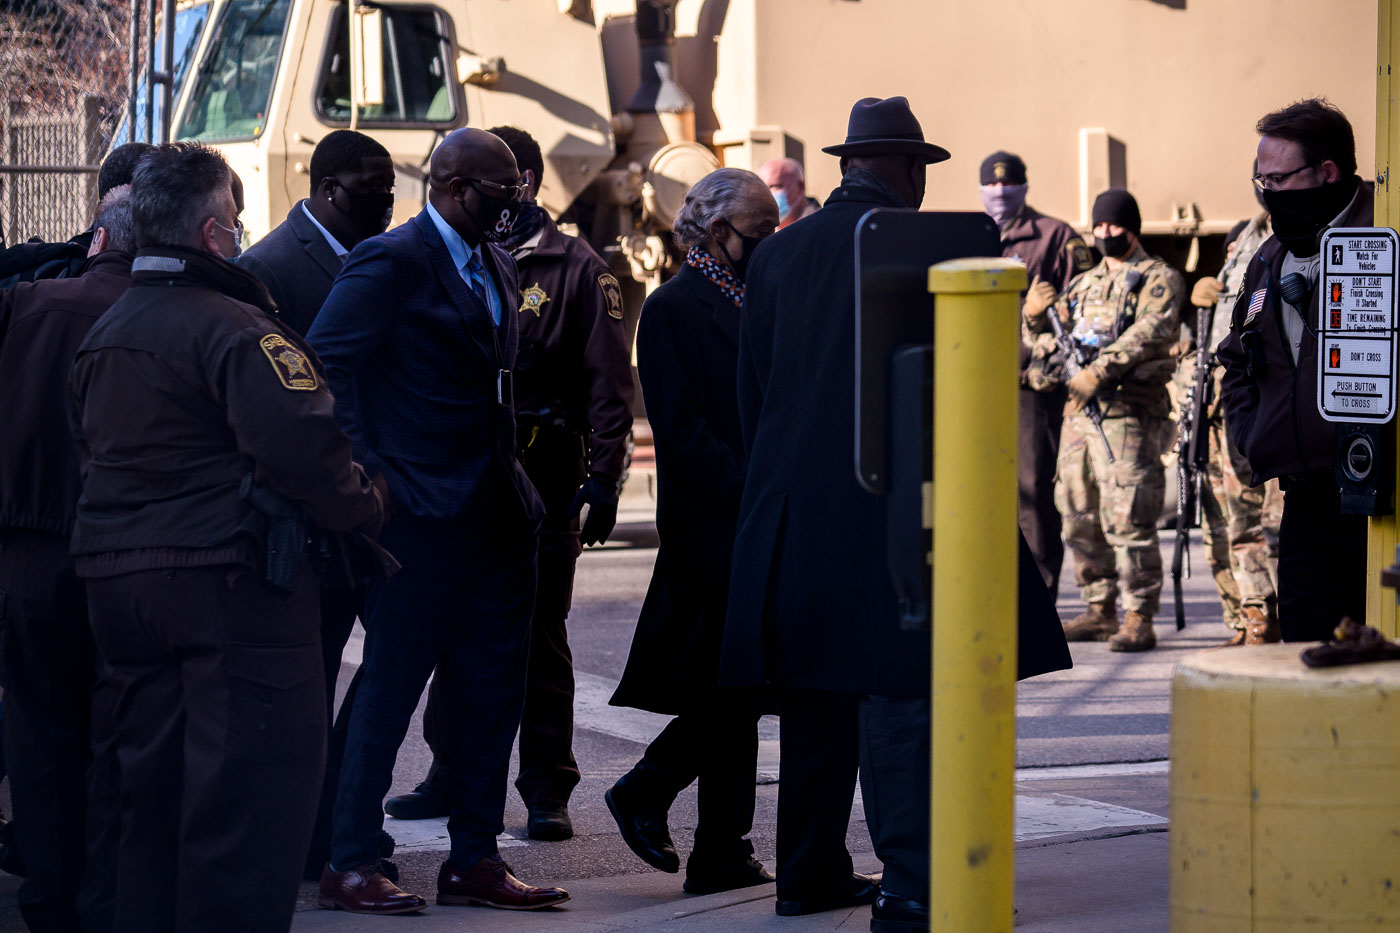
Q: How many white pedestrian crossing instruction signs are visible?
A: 1